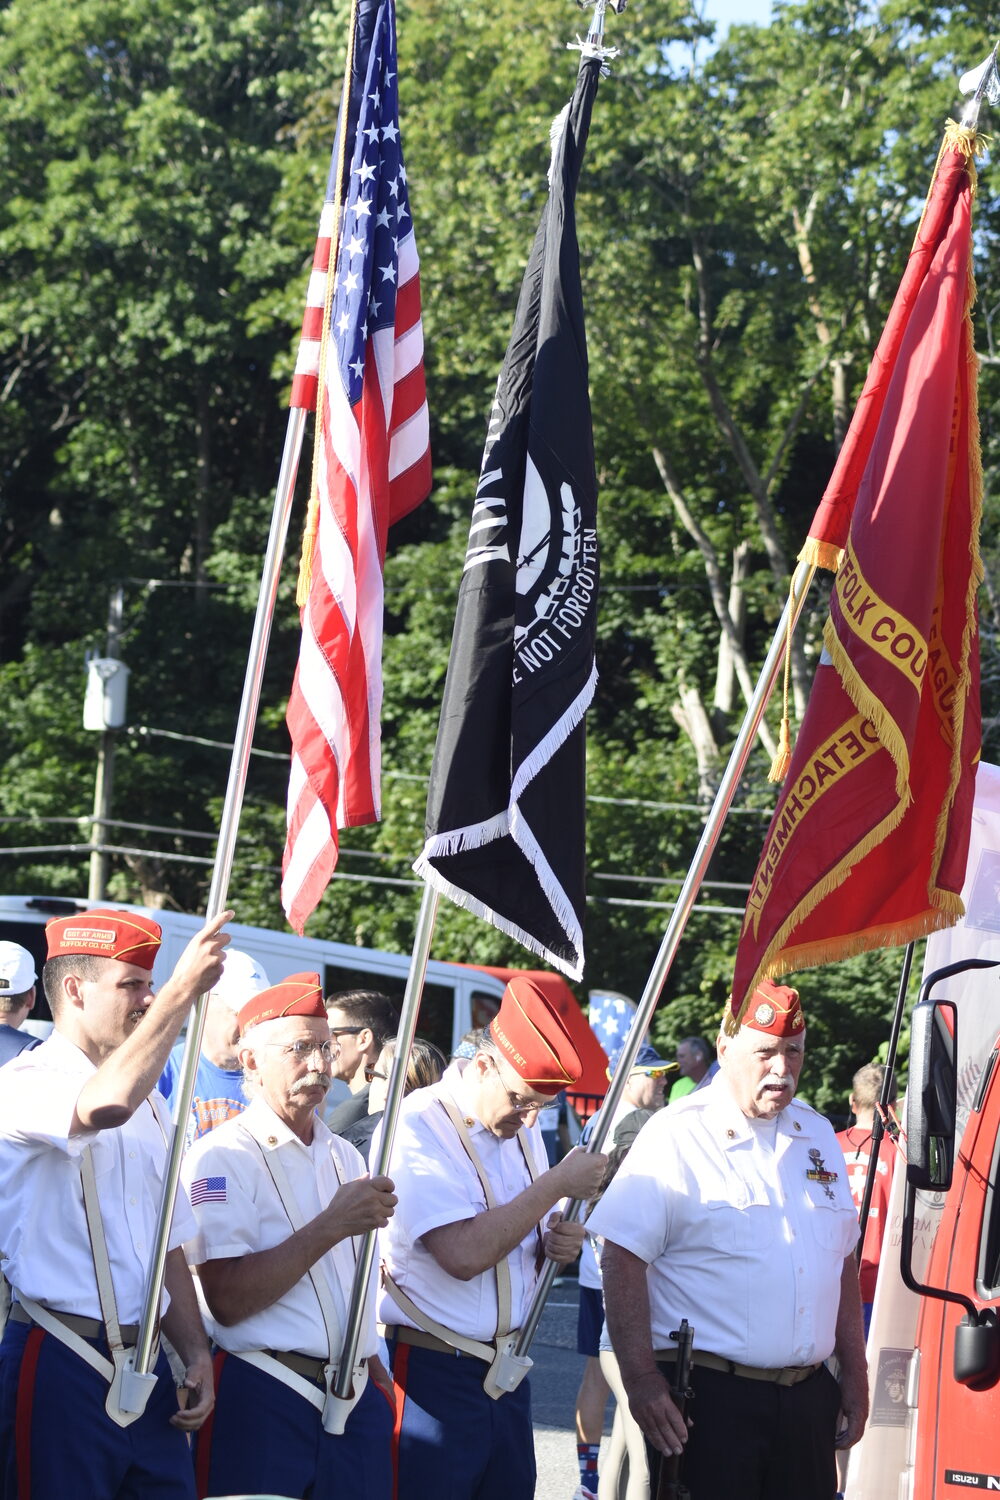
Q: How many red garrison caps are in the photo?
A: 4